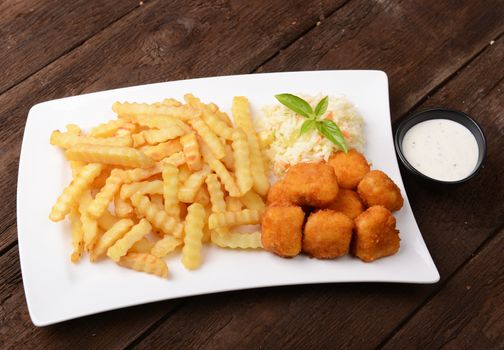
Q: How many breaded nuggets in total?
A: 8